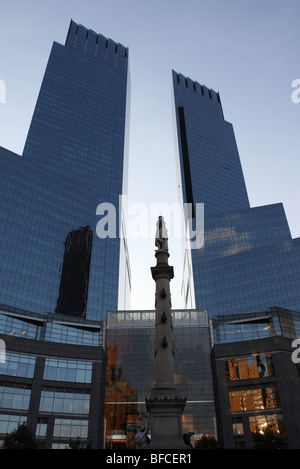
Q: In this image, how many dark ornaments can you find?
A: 3